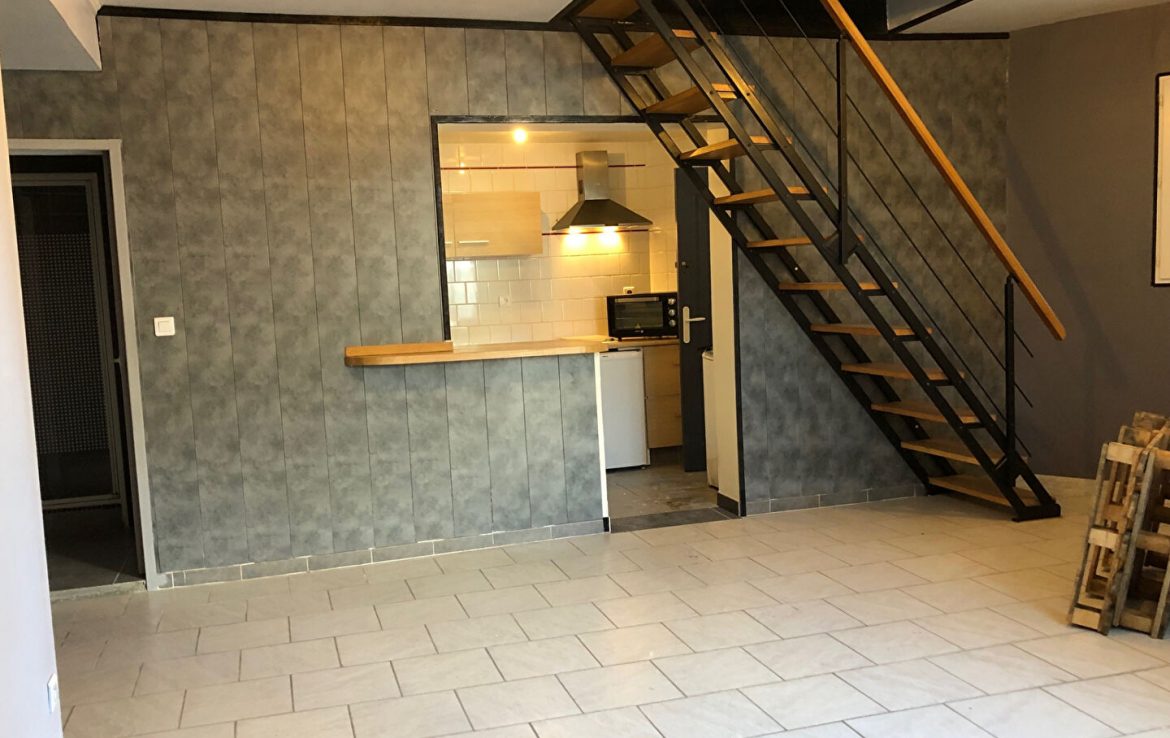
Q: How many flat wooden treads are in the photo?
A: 12